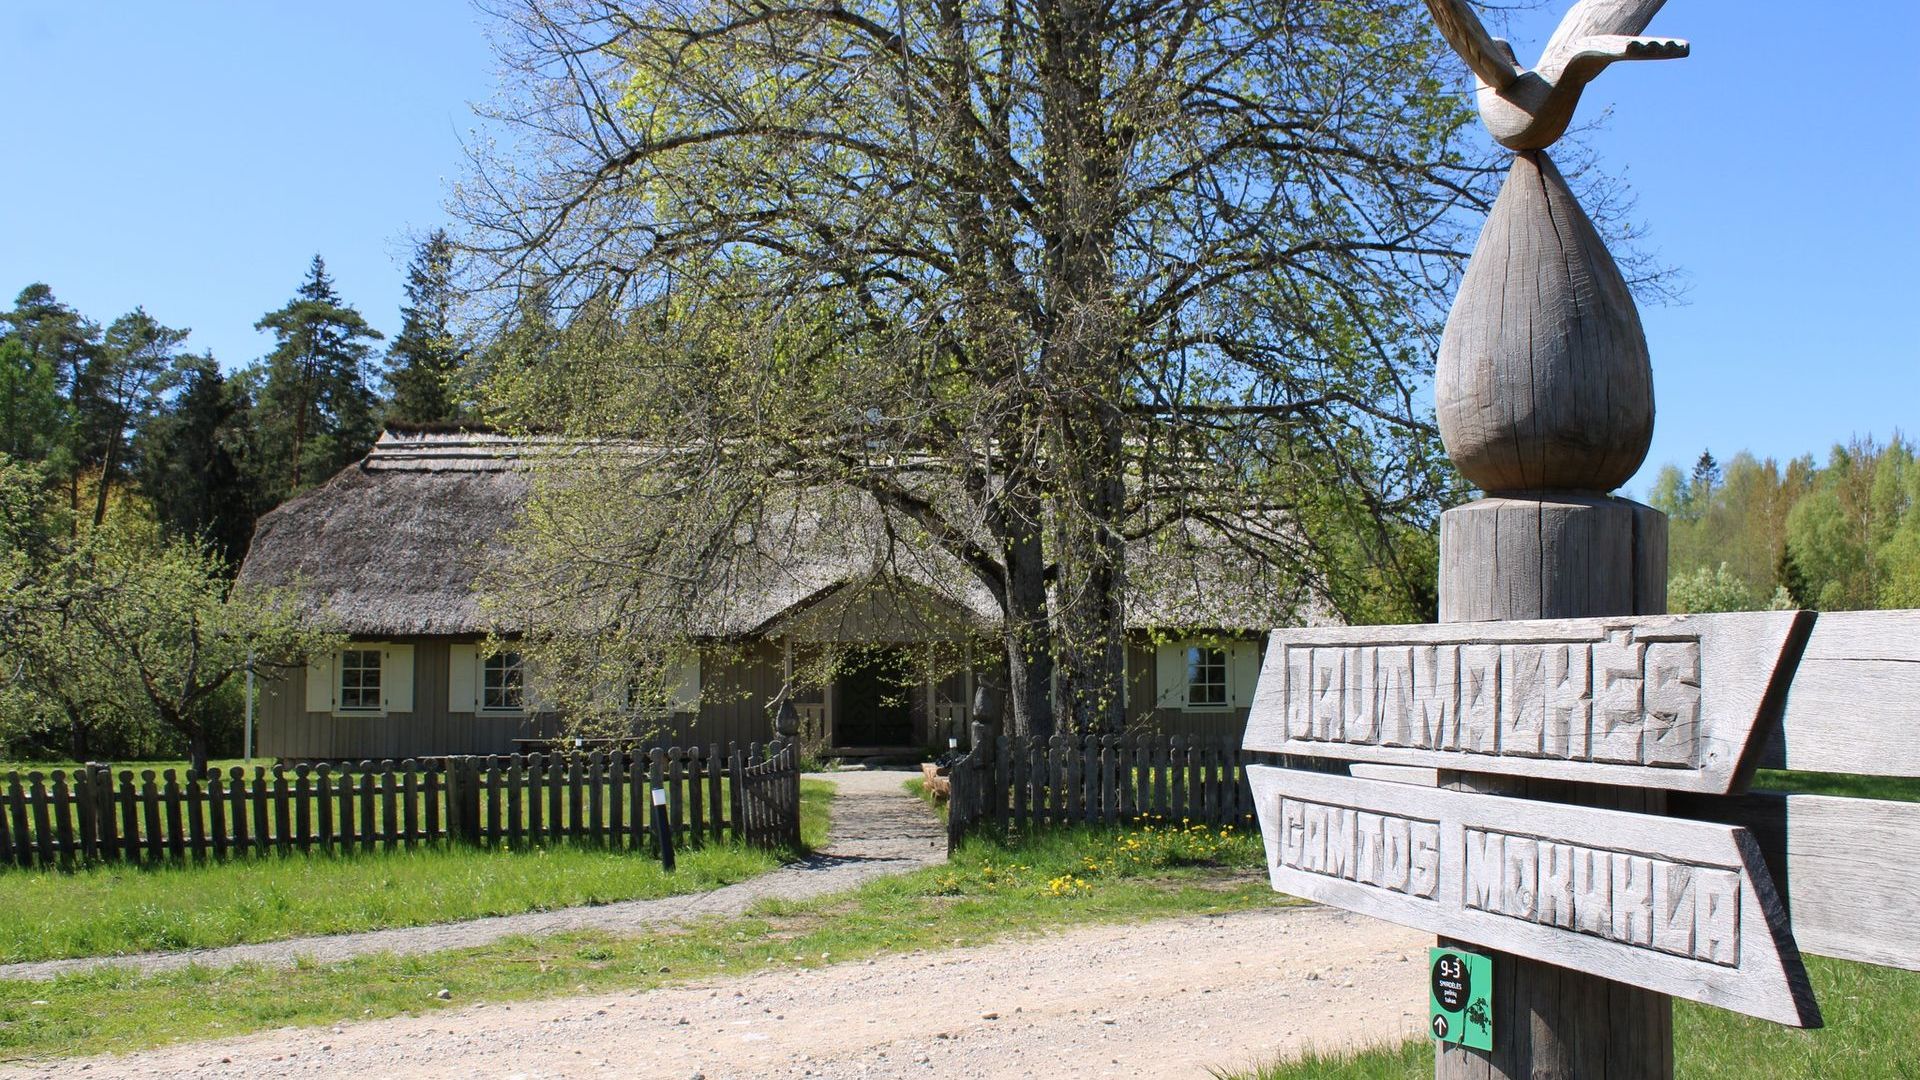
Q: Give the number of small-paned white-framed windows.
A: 4